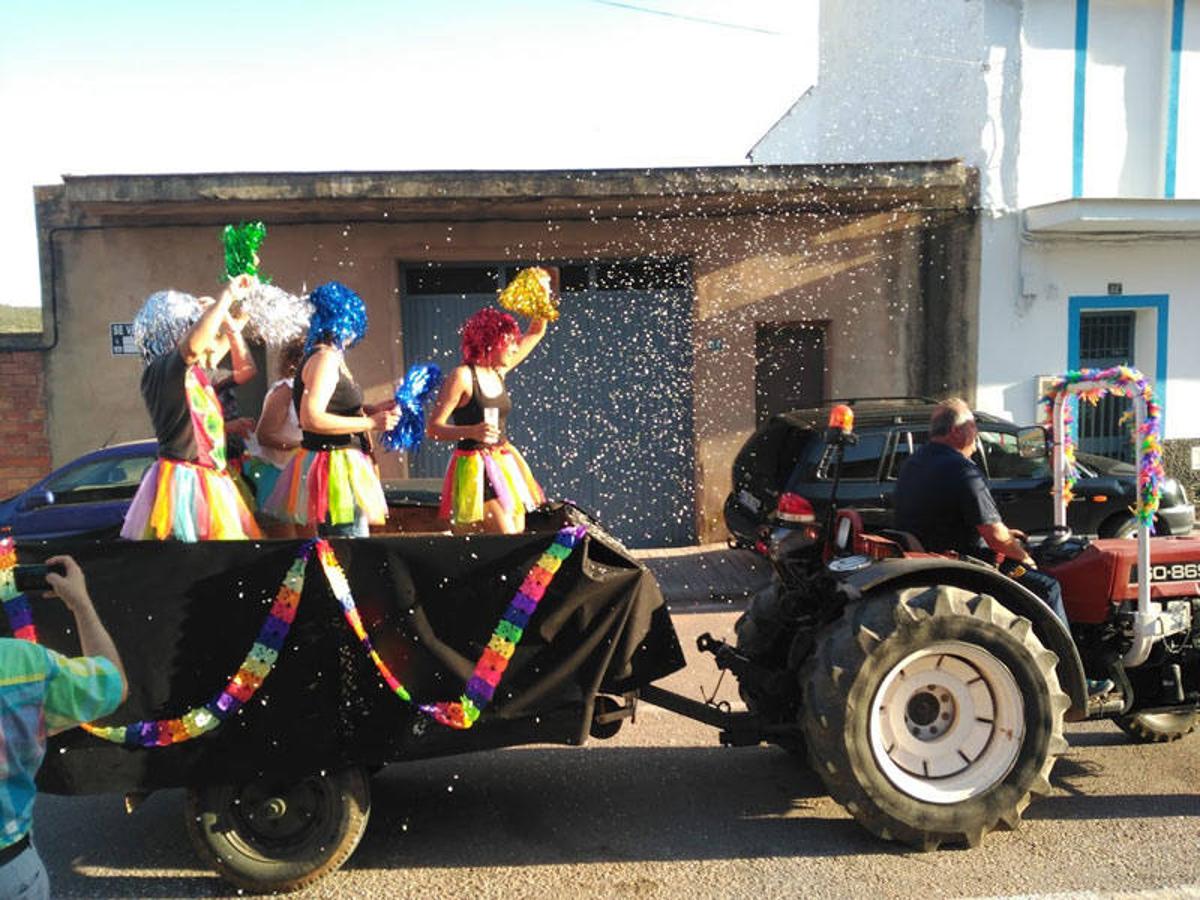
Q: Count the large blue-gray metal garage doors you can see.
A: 1